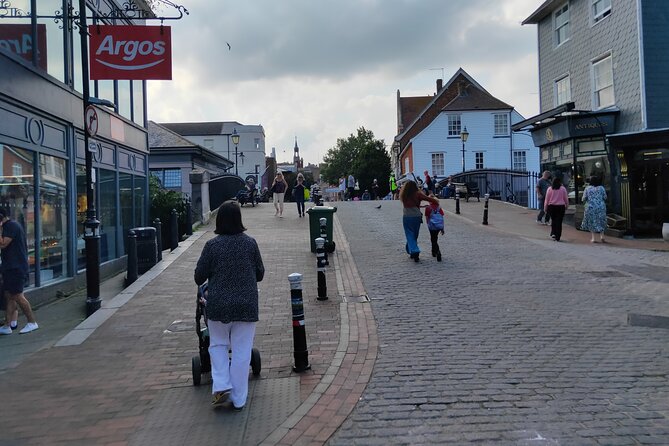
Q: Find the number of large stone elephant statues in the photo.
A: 0